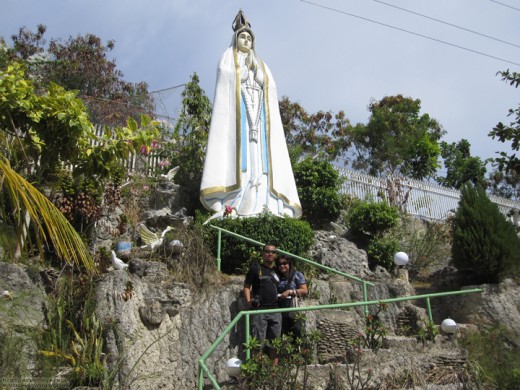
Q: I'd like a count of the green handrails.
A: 2